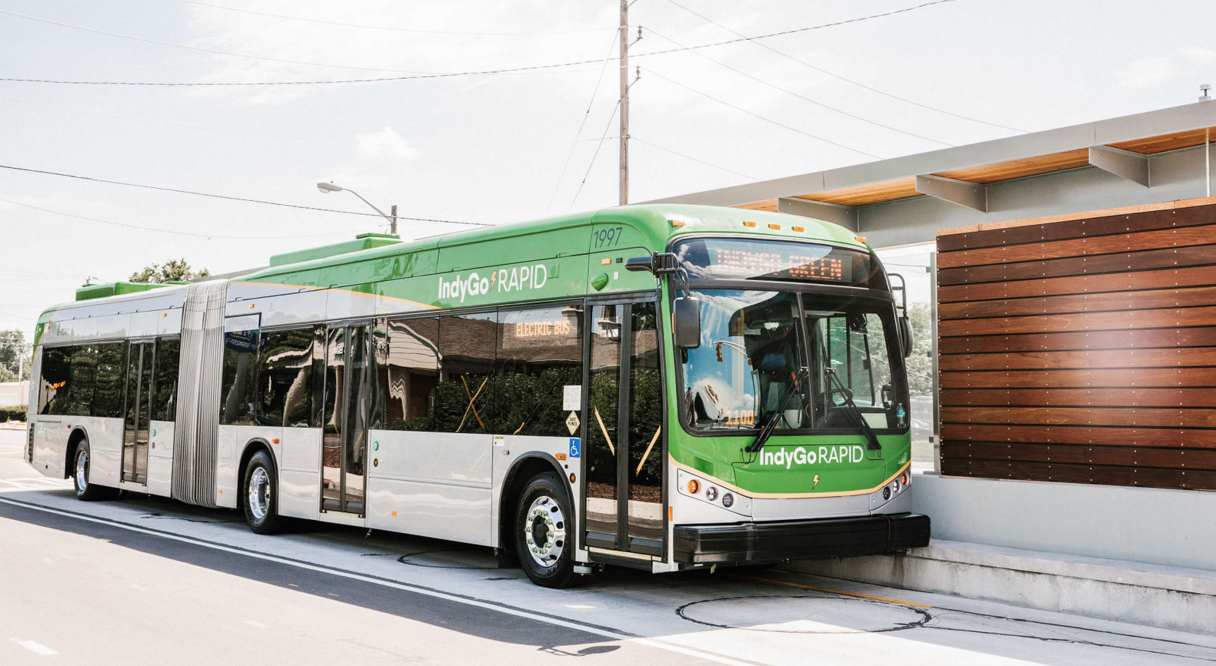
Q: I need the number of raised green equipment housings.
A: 2